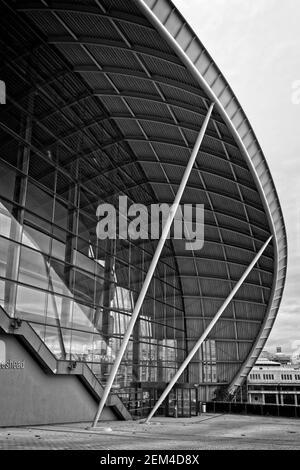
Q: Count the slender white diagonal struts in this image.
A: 2